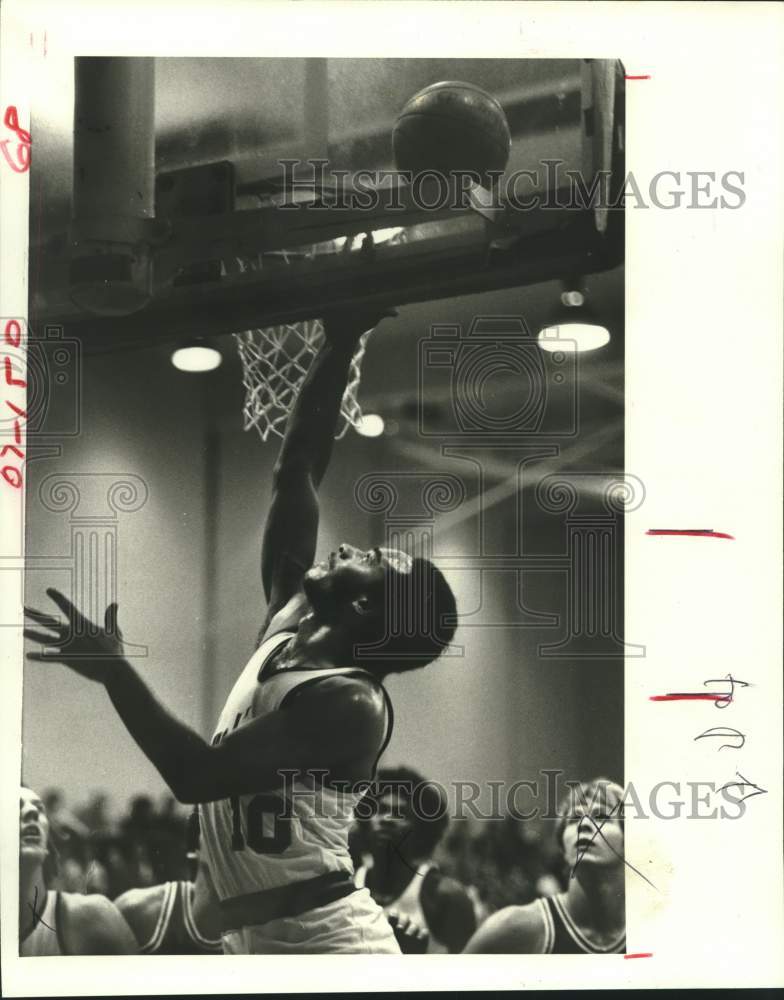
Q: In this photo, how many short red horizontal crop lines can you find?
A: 4